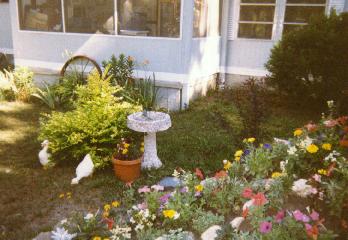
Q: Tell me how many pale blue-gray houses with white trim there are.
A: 1